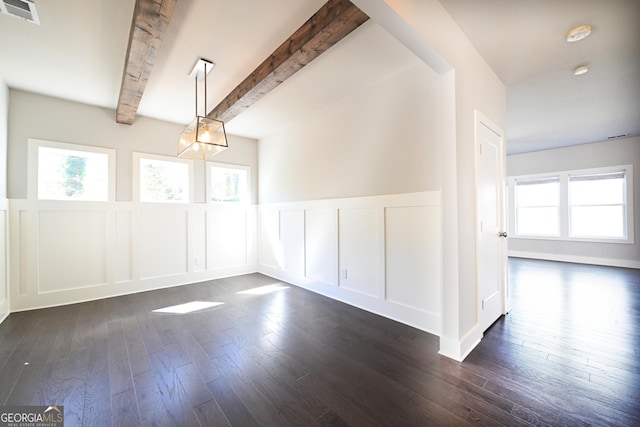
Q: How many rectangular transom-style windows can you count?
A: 3